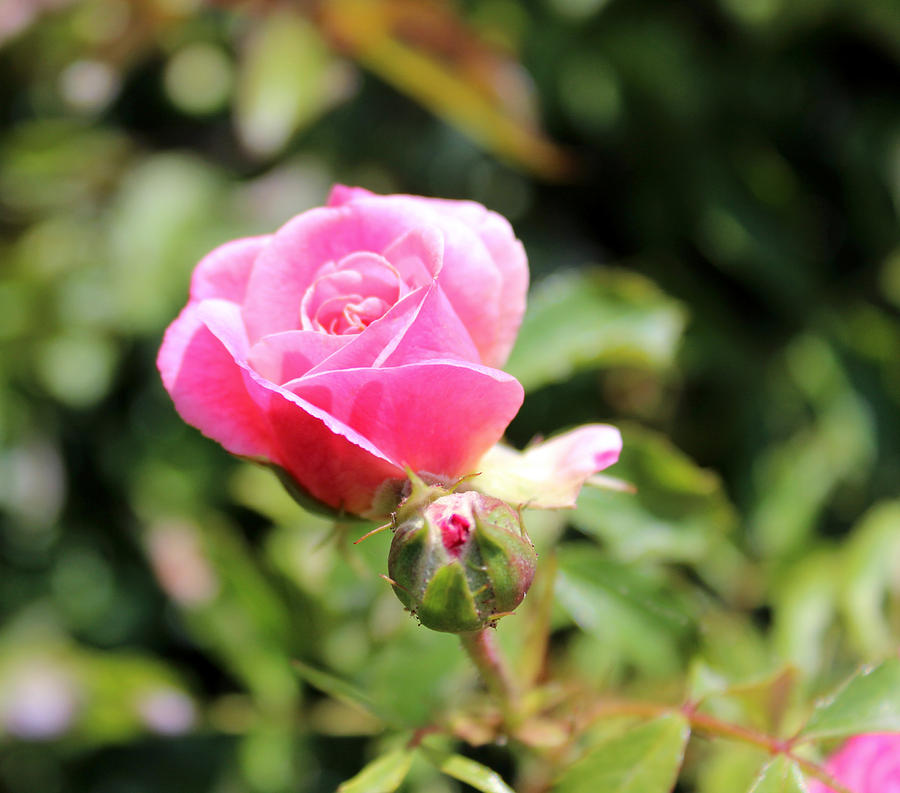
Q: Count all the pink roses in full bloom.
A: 1